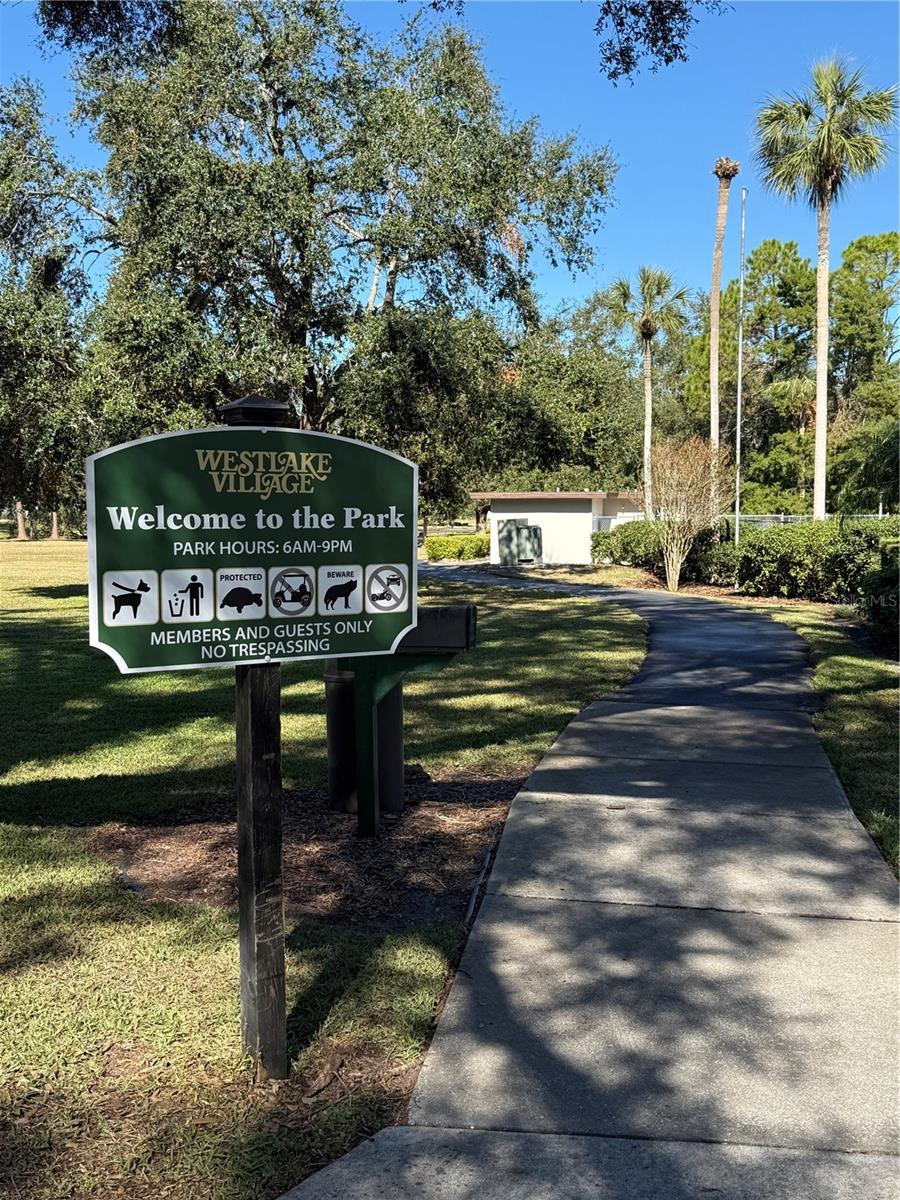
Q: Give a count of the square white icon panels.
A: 6